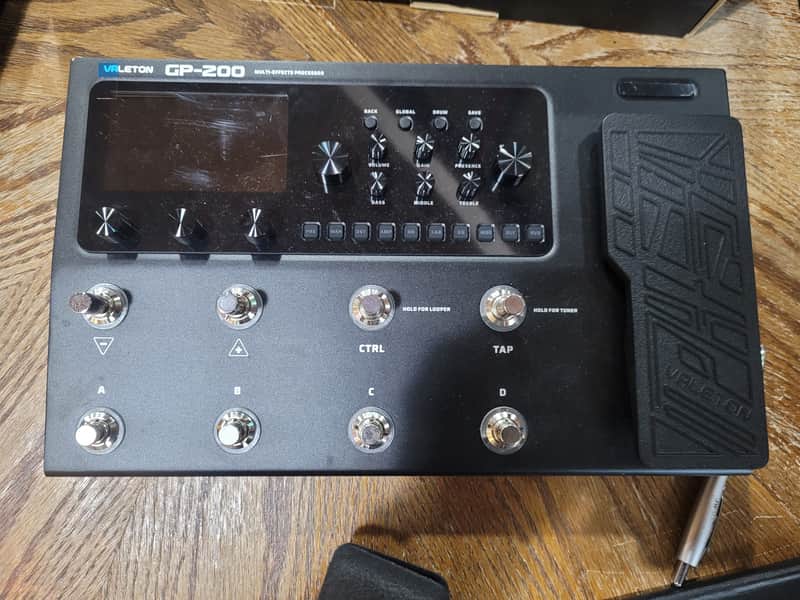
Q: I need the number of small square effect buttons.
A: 10